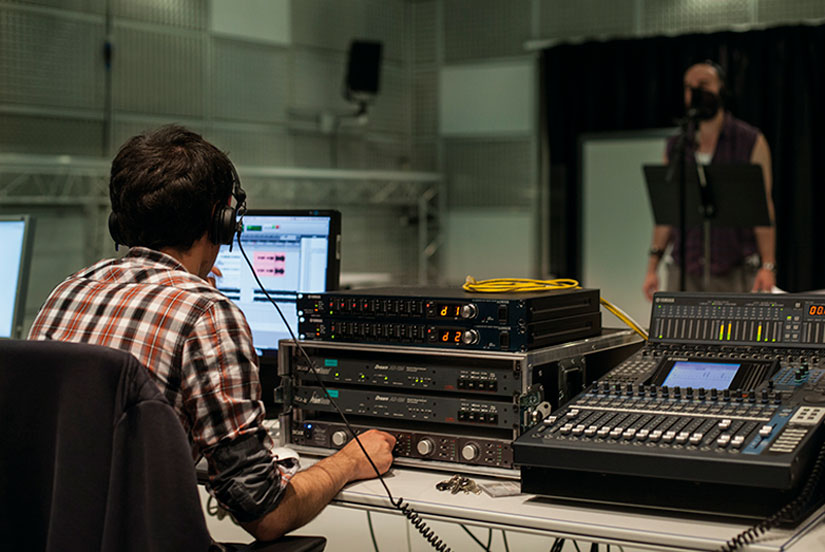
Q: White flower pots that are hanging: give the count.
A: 0